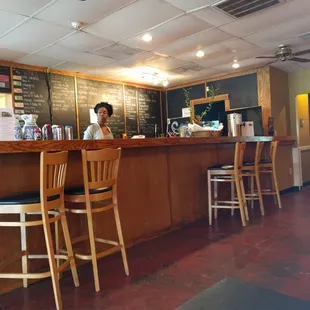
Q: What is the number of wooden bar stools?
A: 5